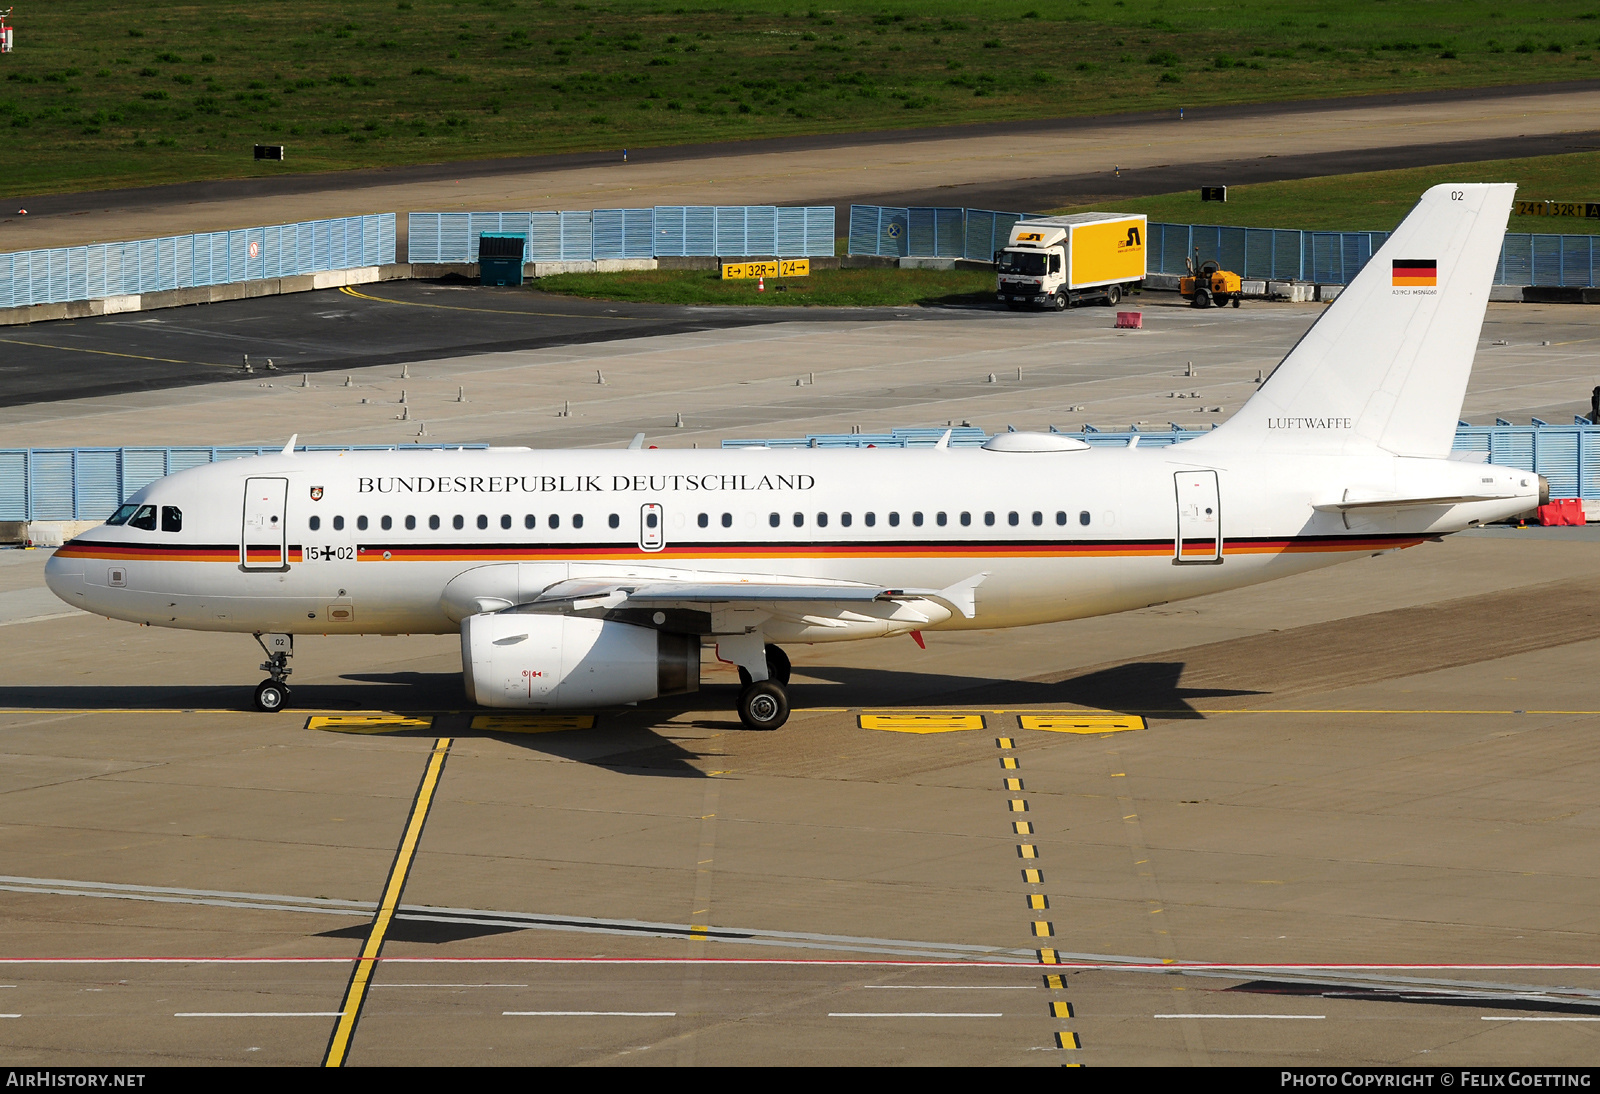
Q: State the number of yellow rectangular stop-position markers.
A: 4